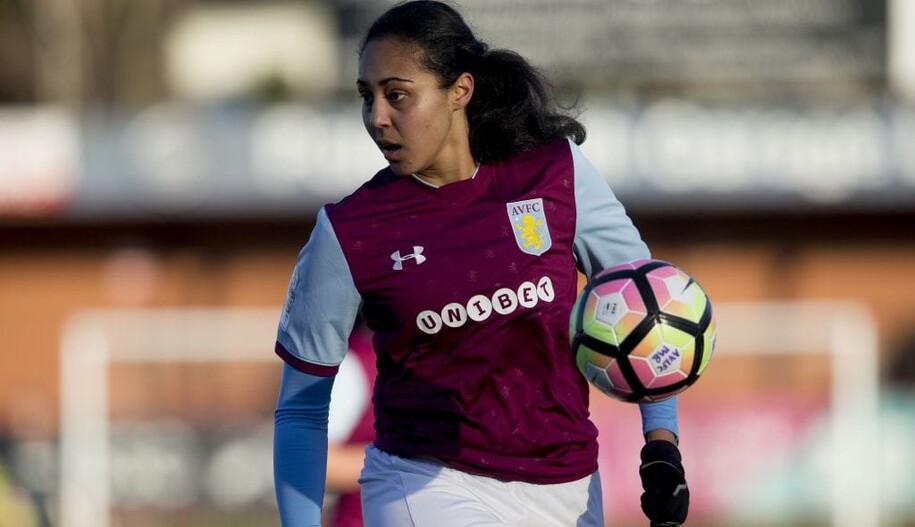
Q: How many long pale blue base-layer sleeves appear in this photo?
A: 2